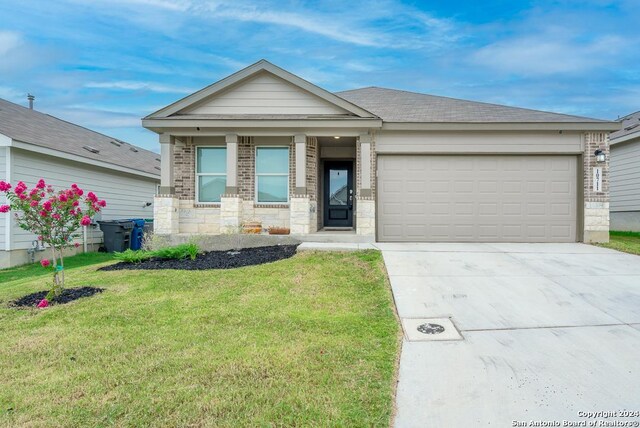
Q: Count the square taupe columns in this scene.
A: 4